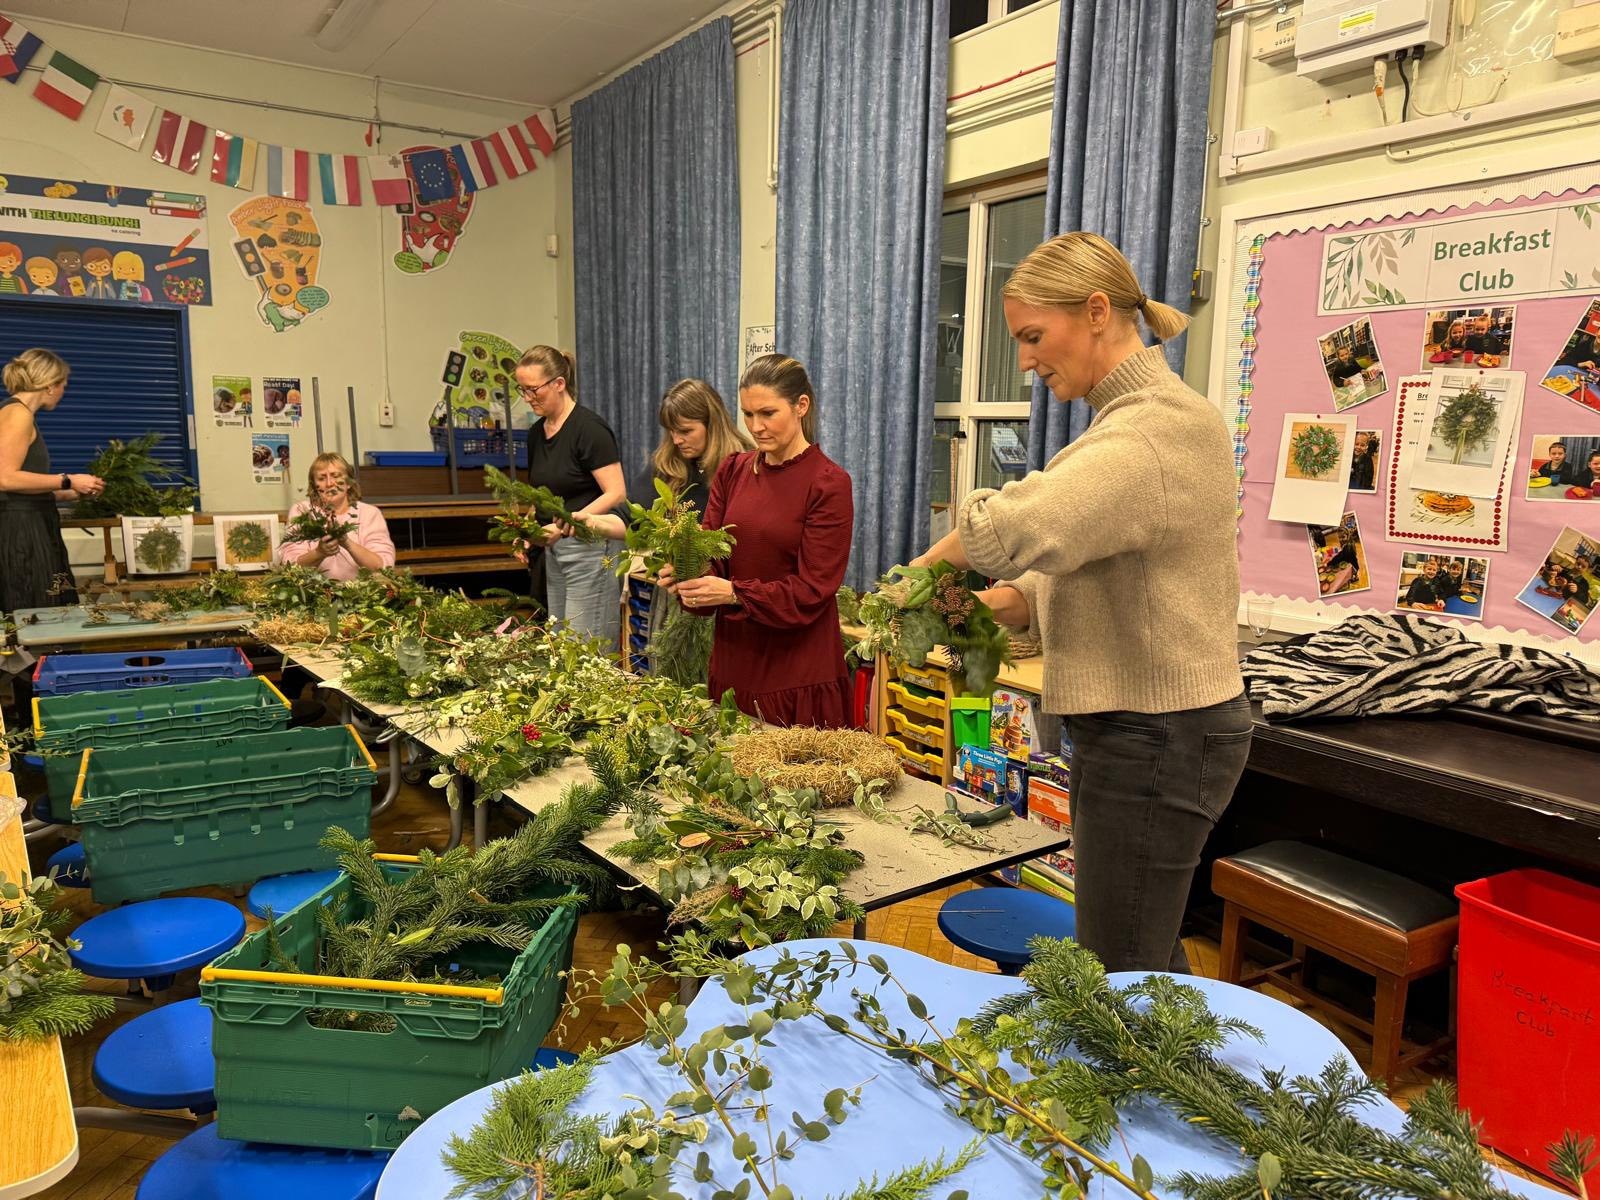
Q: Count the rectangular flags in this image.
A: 13